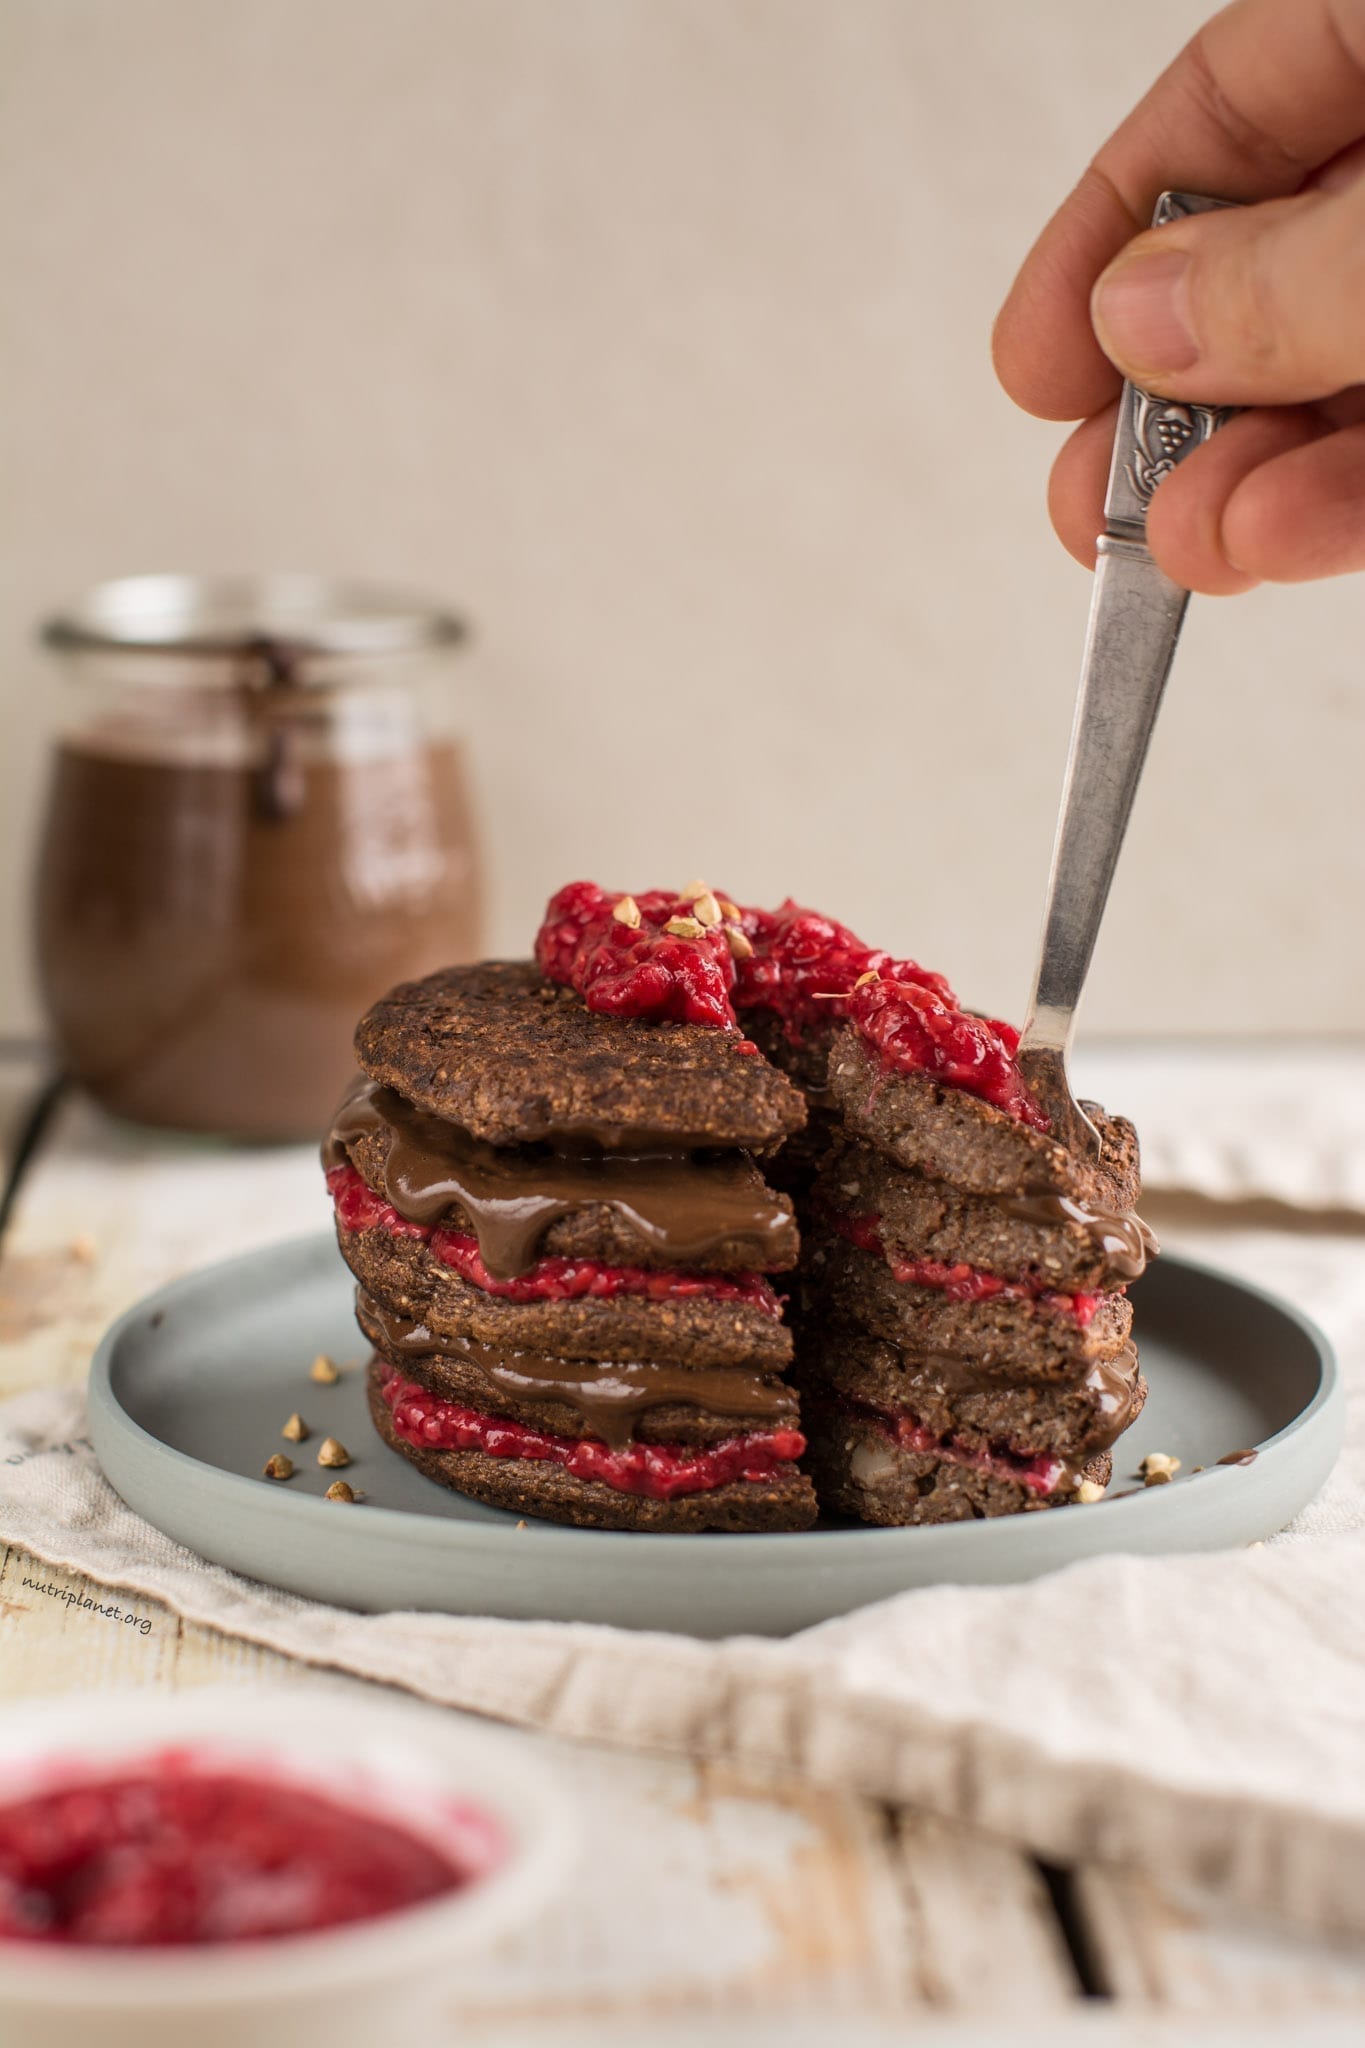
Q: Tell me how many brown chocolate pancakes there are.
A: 5